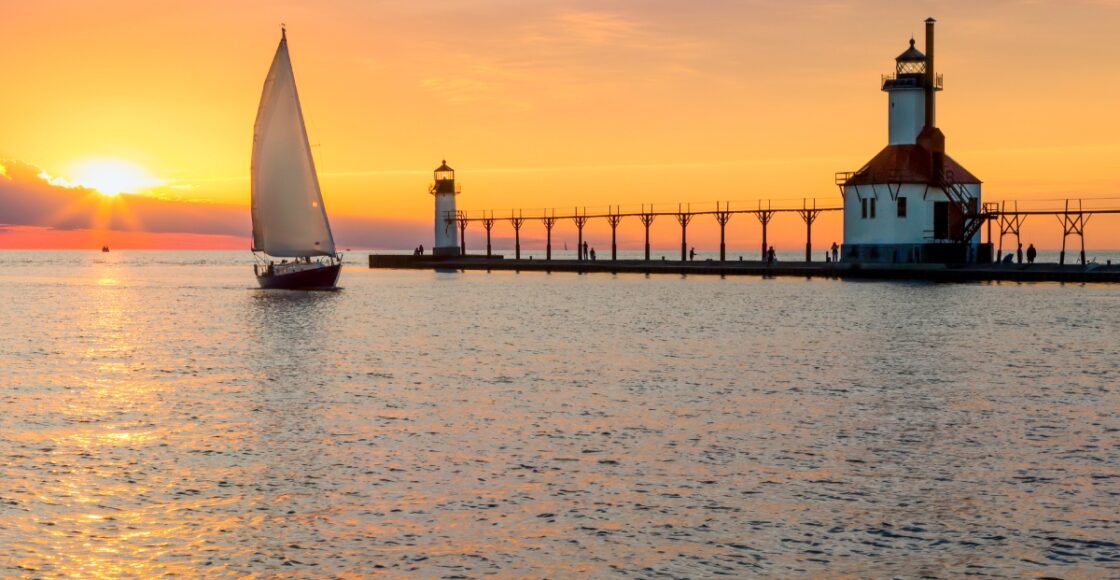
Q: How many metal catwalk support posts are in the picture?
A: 13